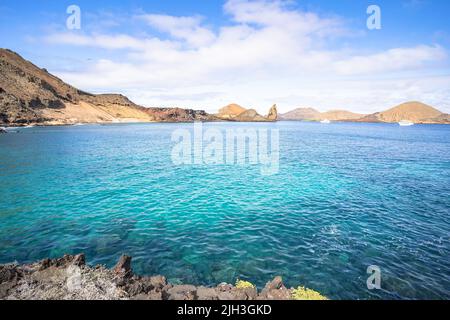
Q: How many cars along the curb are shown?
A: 0